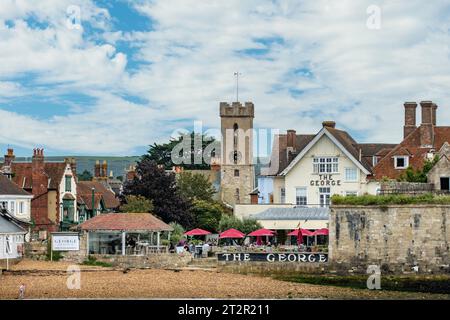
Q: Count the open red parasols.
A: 5